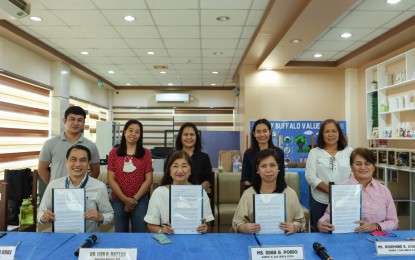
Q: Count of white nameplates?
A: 4